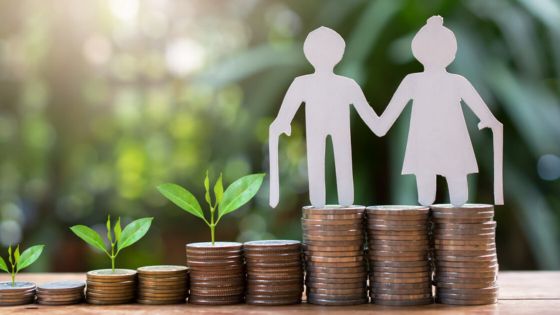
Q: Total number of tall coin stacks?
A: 3